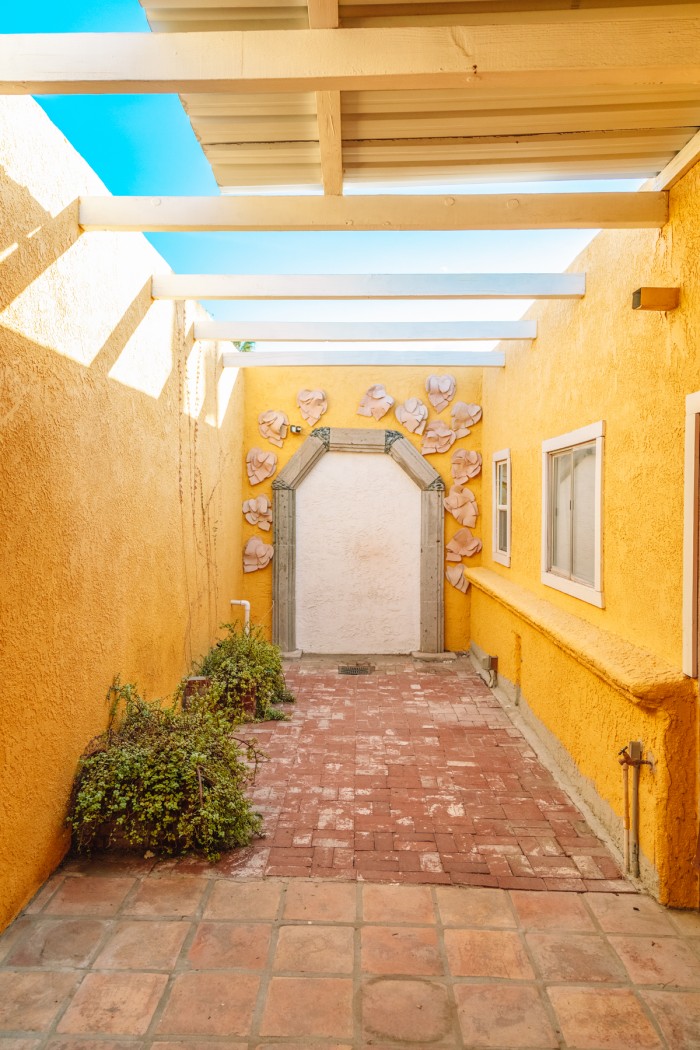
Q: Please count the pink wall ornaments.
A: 14